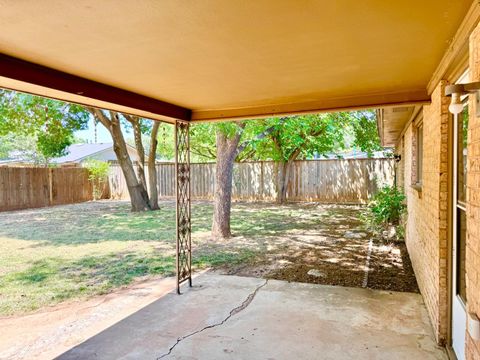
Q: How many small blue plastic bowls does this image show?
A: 0